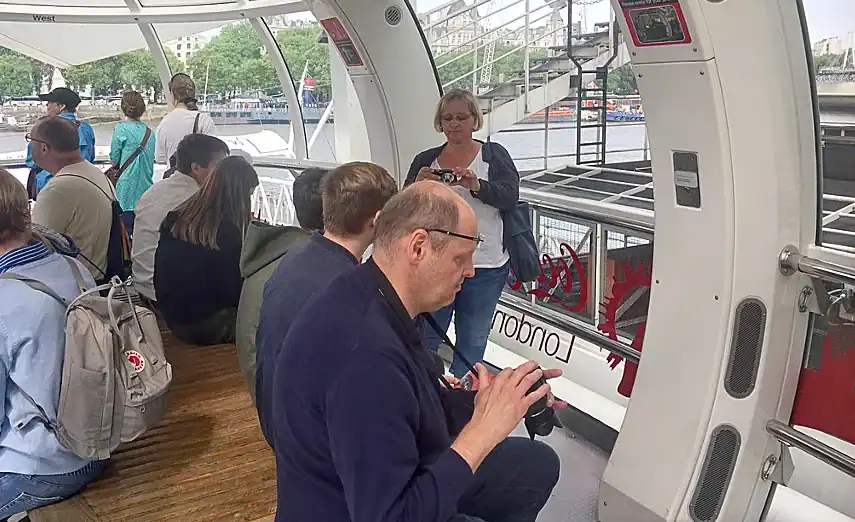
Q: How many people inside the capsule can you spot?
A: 11